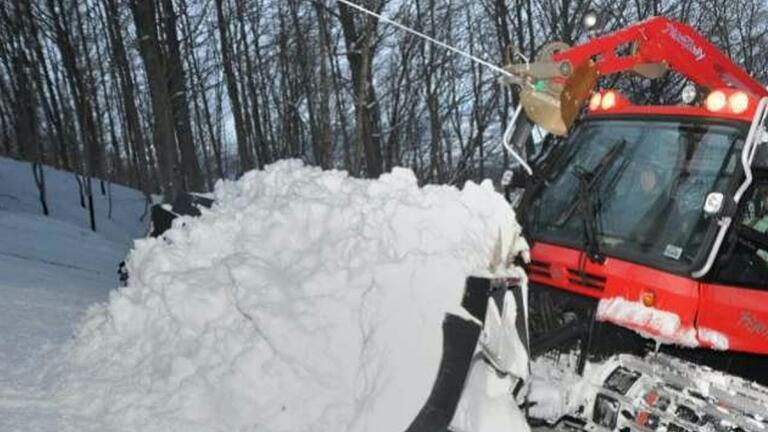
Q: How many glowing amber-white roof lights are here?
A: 4